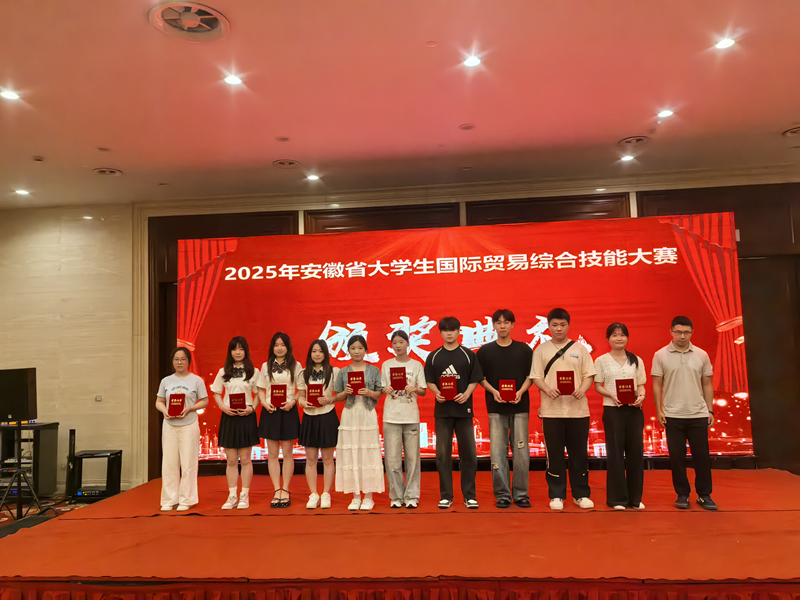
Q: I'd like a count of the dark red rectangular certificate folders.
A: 10